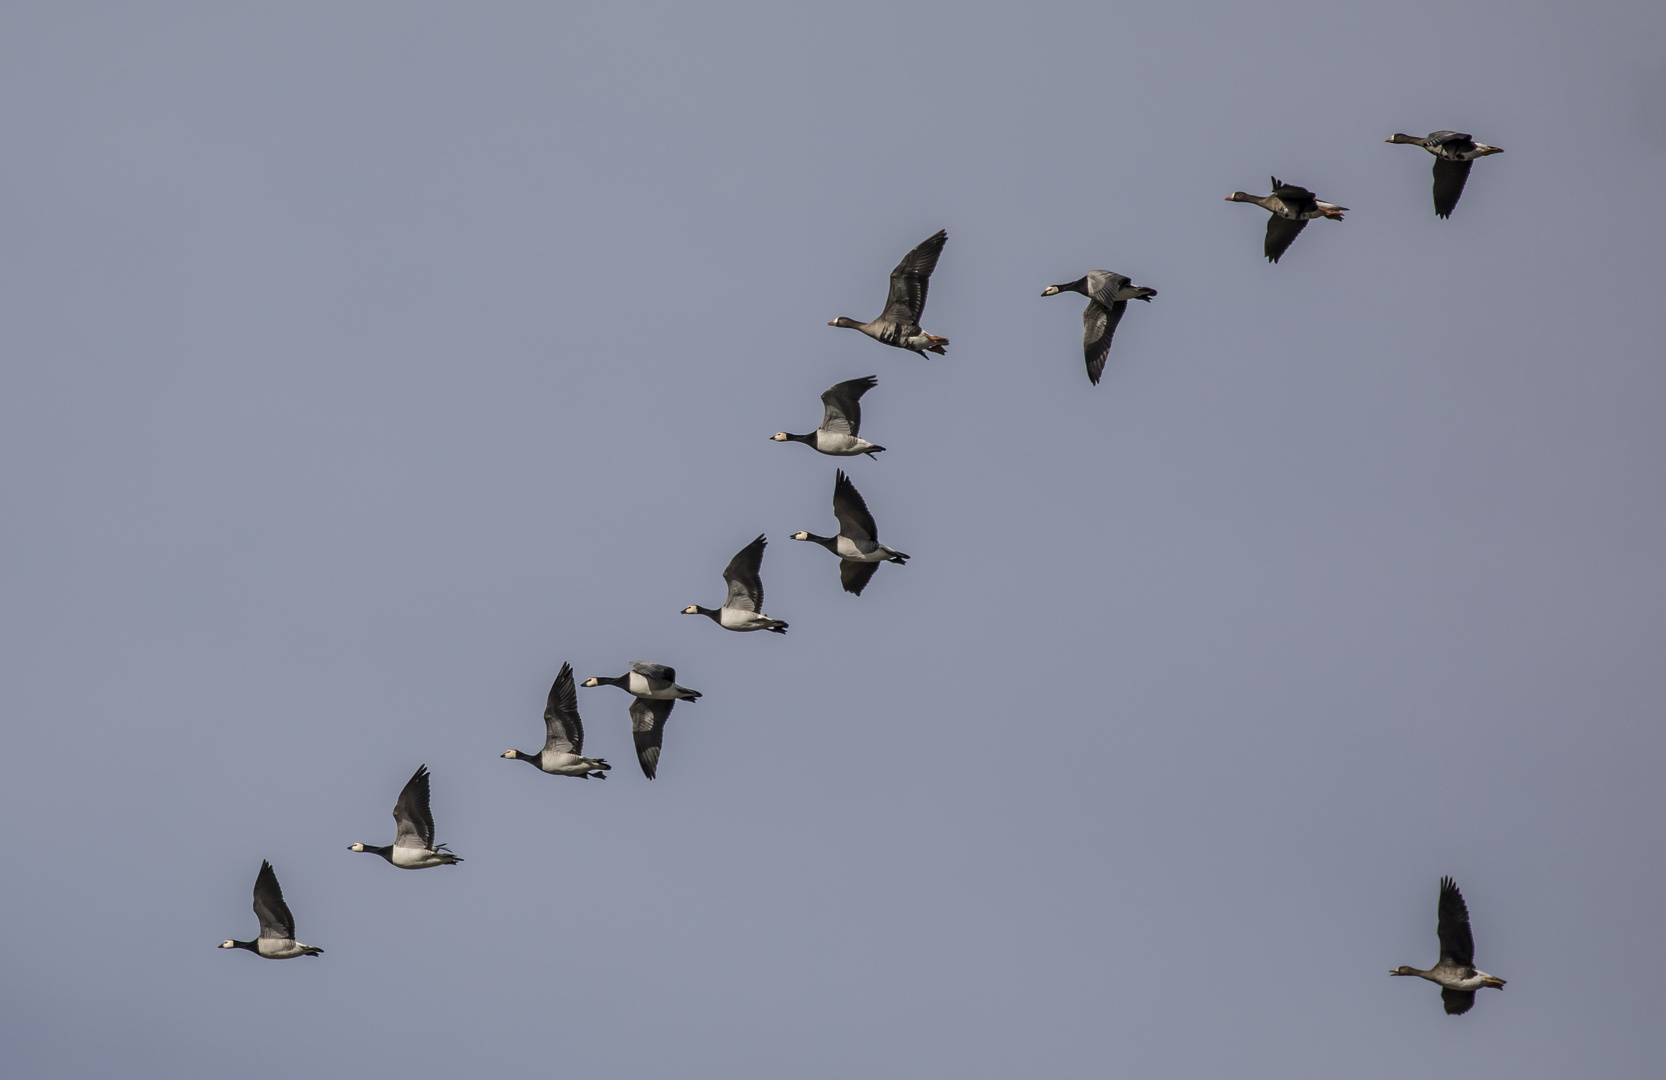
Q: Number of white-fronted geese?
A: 4